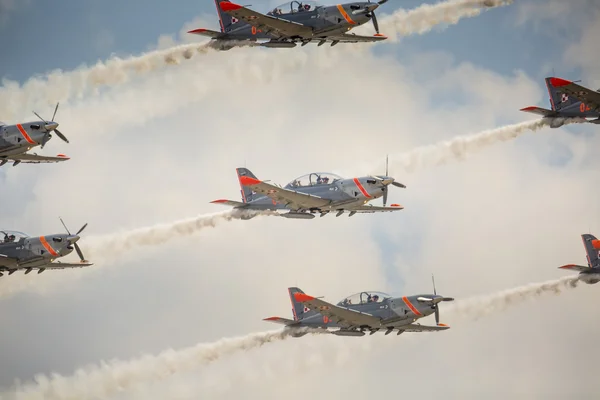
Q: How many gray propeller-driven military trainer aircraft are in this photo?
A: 7